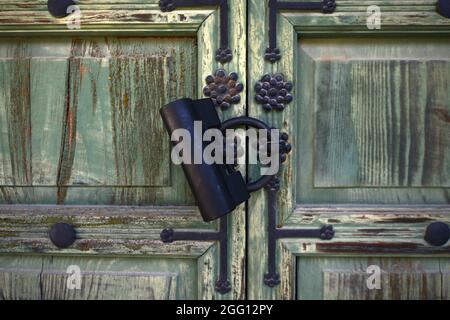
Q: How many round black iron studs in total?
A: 4